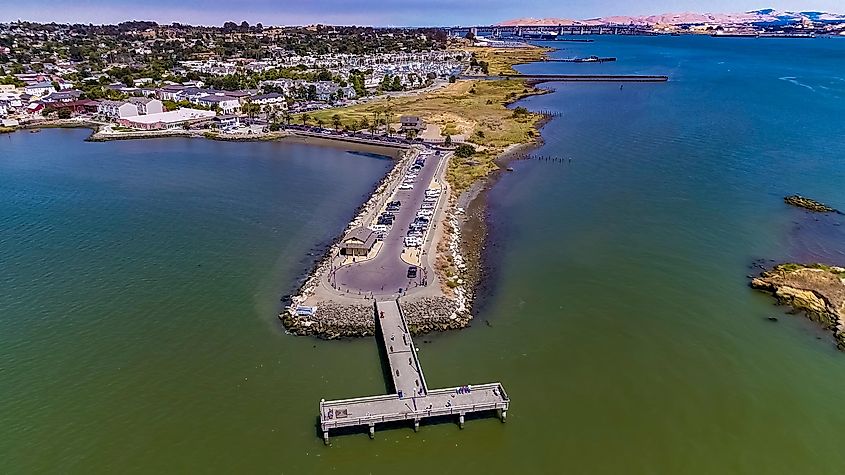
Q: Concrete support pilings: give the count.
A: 5